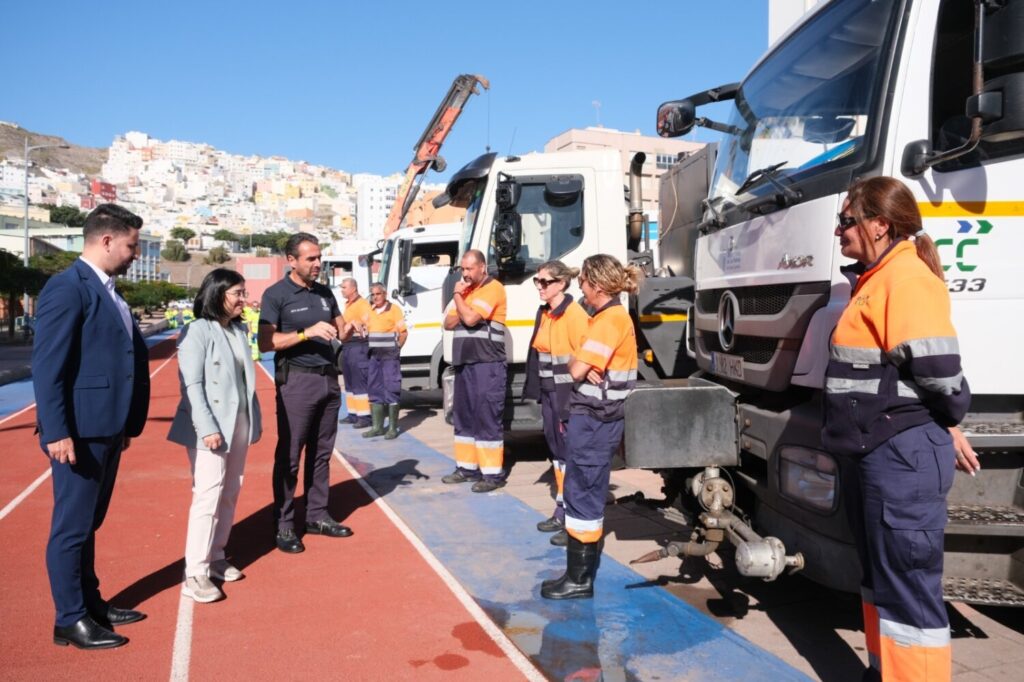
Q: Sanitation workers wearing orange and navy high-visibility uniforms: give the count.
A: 6